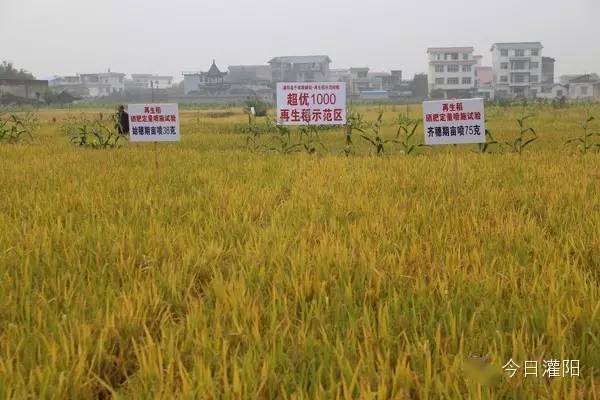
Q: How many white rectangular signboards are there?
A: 3